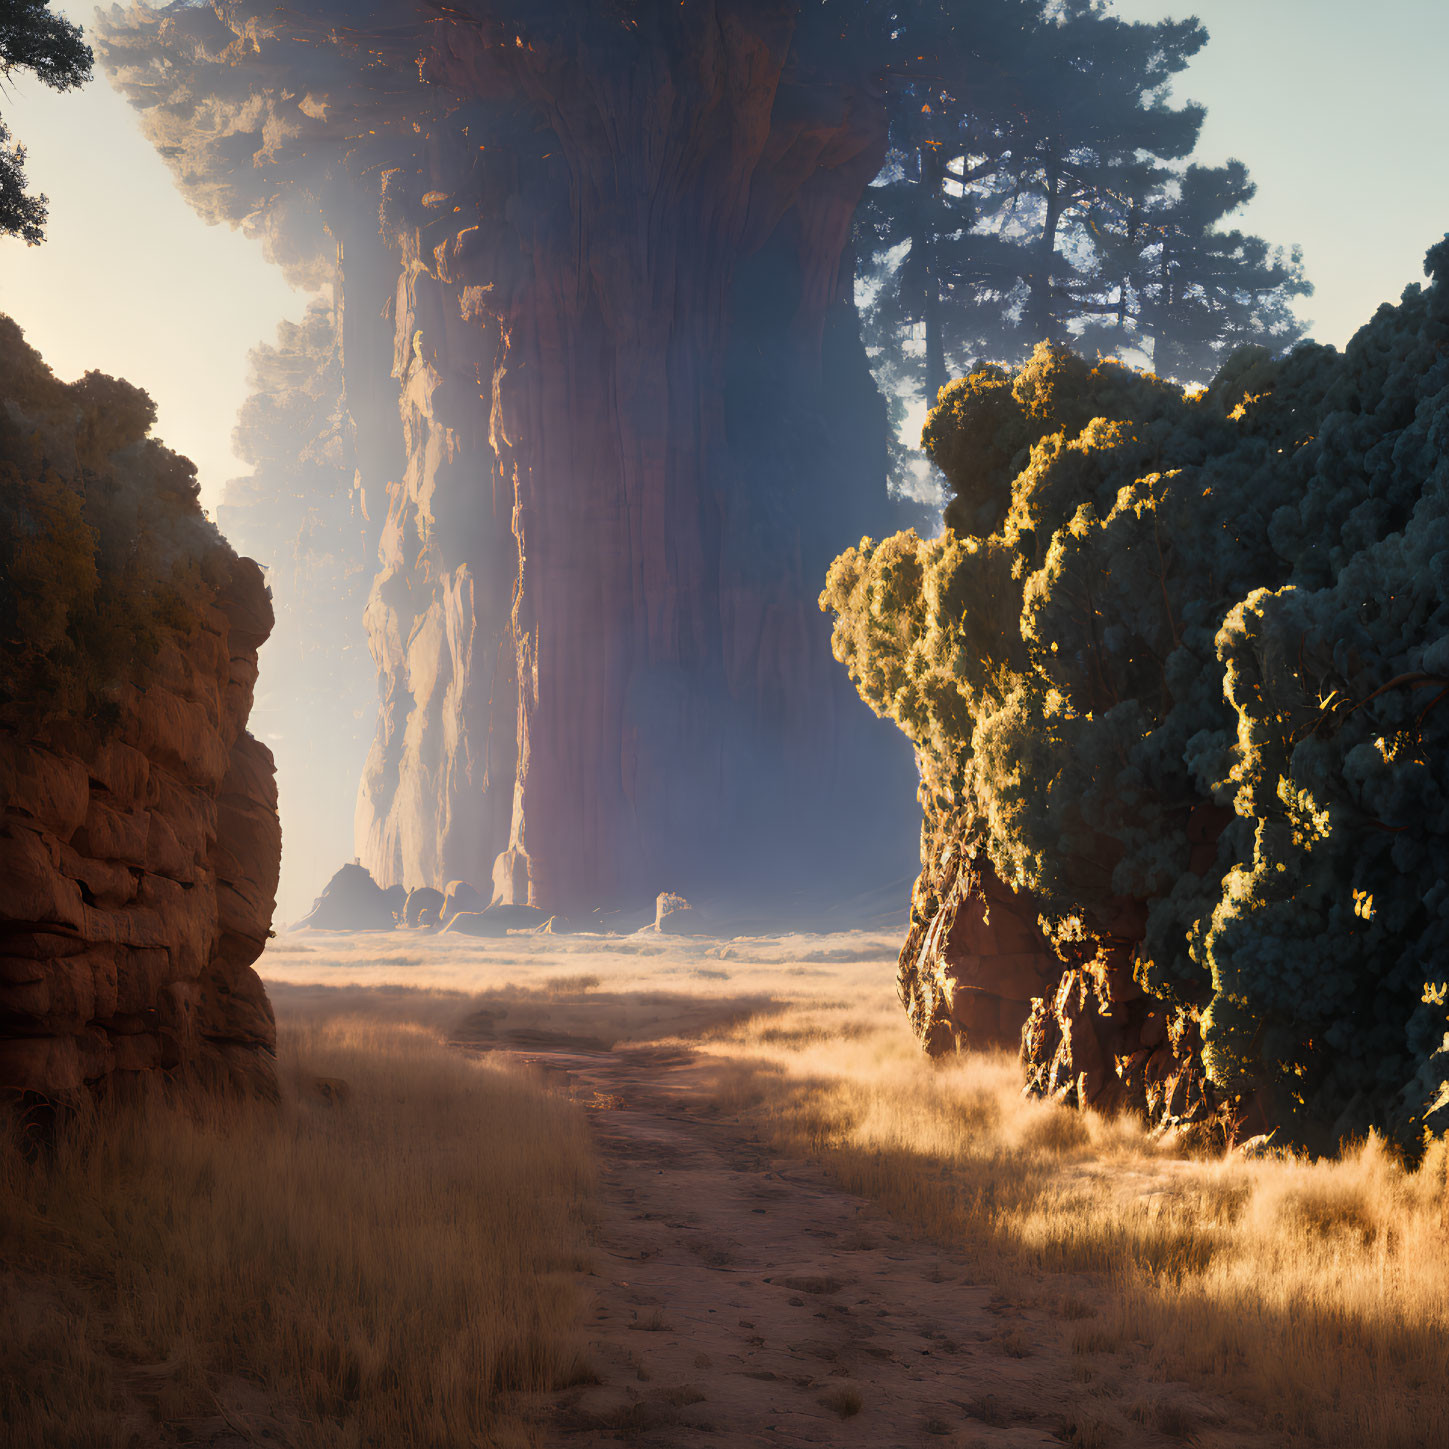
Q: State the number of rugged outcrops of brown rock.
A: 2